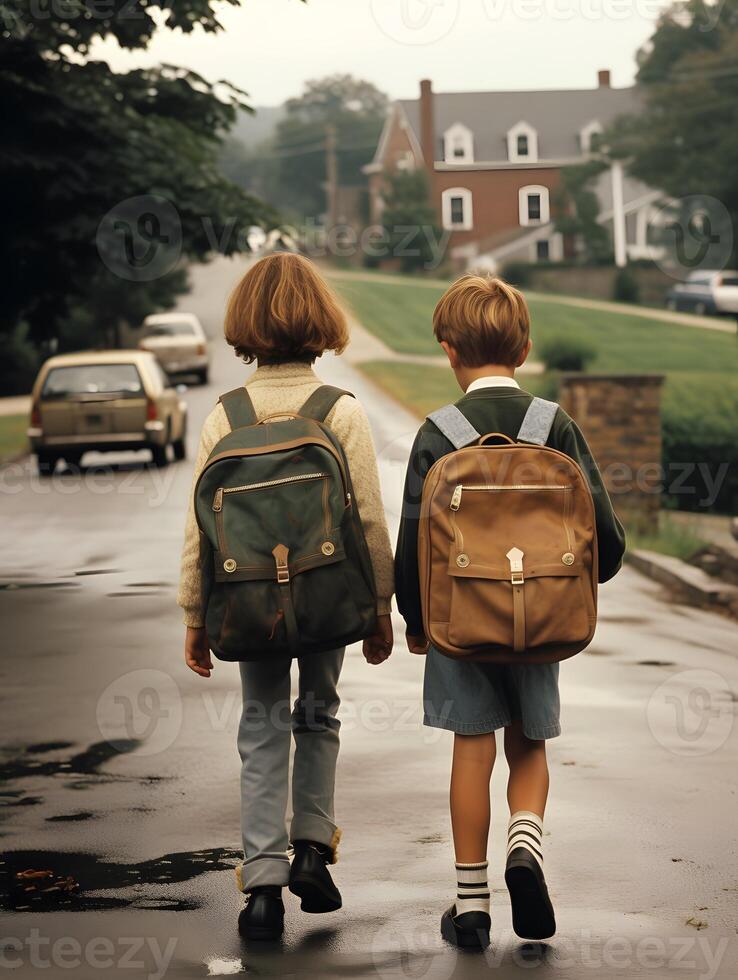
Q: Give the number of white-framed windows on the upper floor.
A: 3